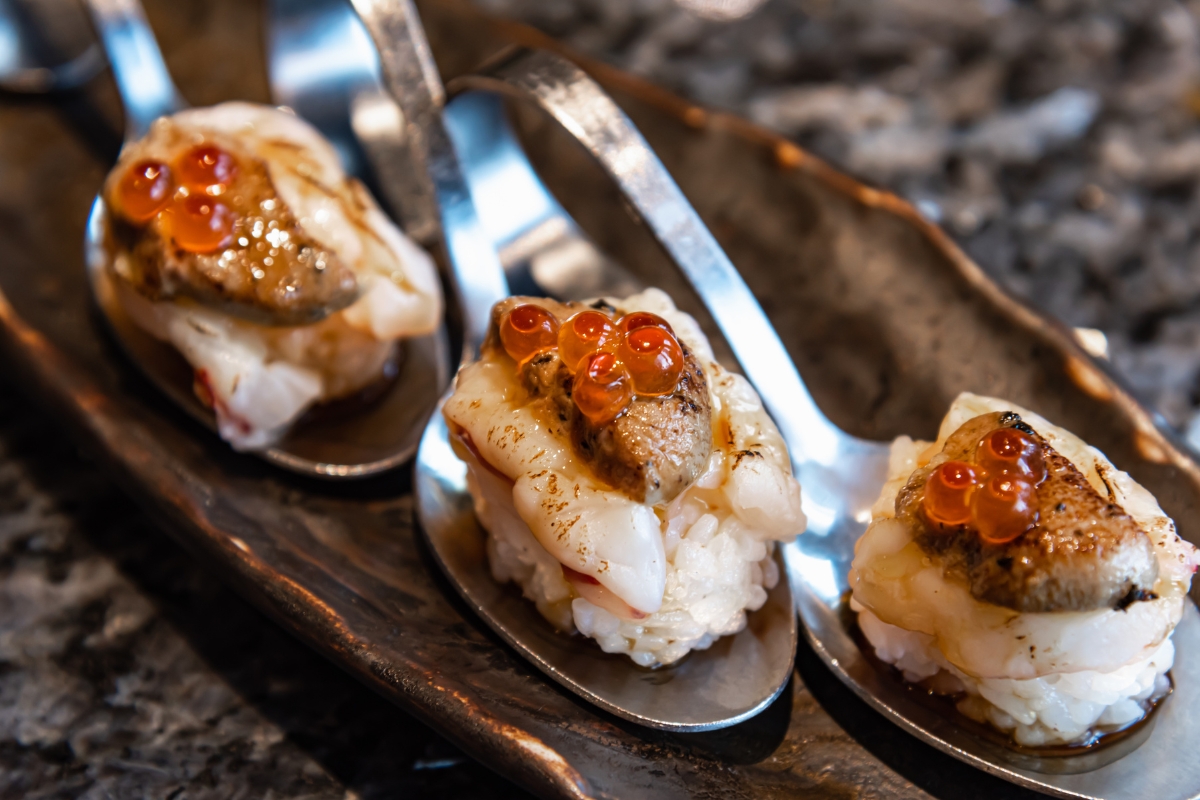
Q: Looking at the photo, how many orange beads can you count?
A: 11